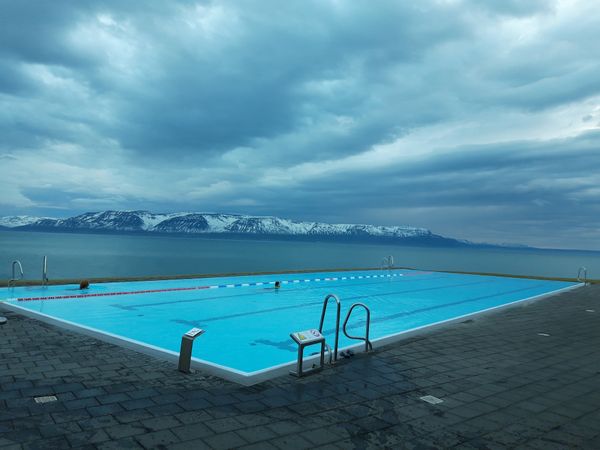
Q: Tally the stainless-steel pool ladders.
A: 4